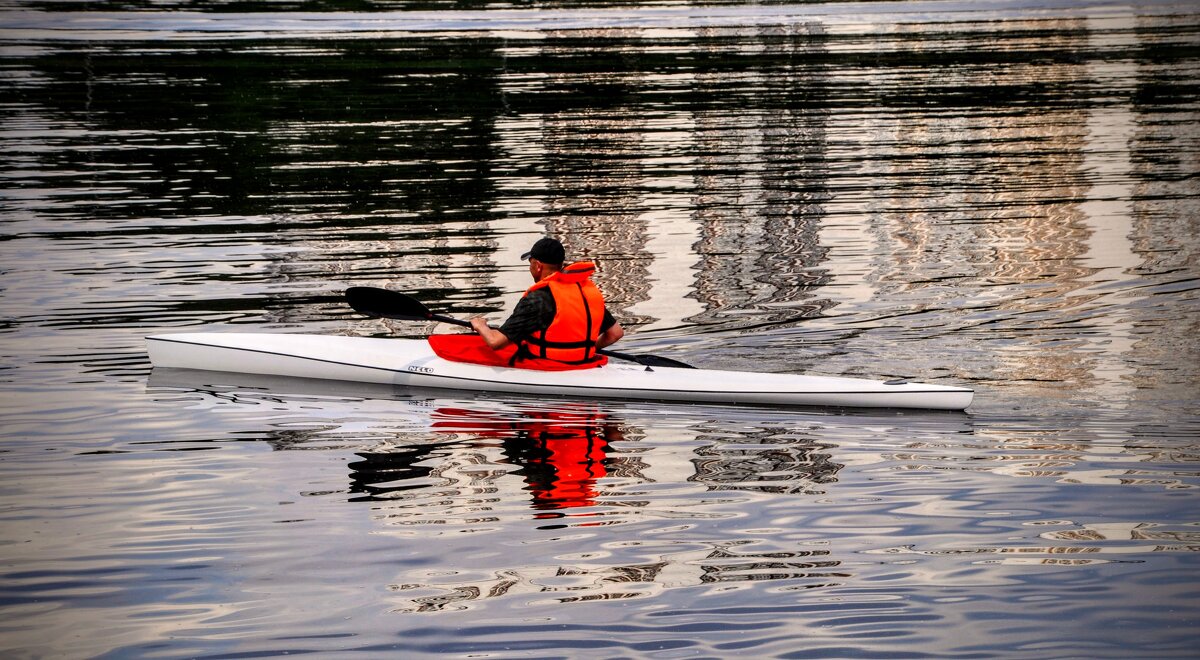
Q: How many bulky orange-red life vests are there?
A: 1